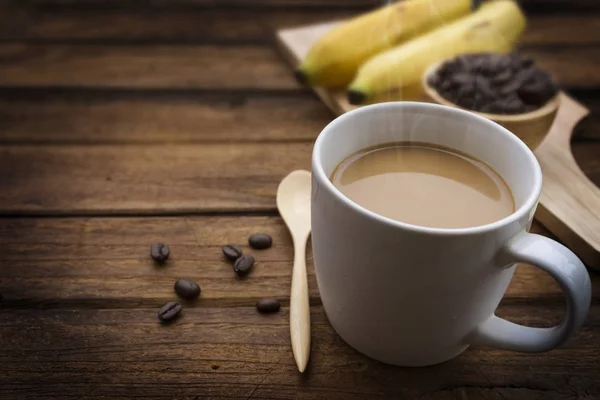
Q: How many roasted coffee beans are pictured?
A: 7